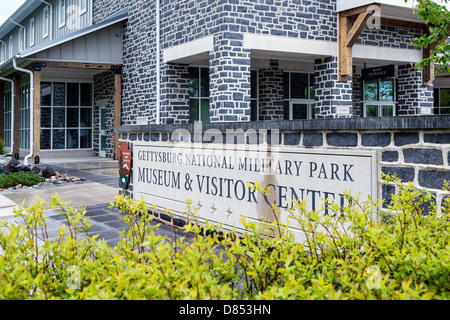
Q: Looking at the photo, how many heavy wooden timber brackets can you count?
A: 2